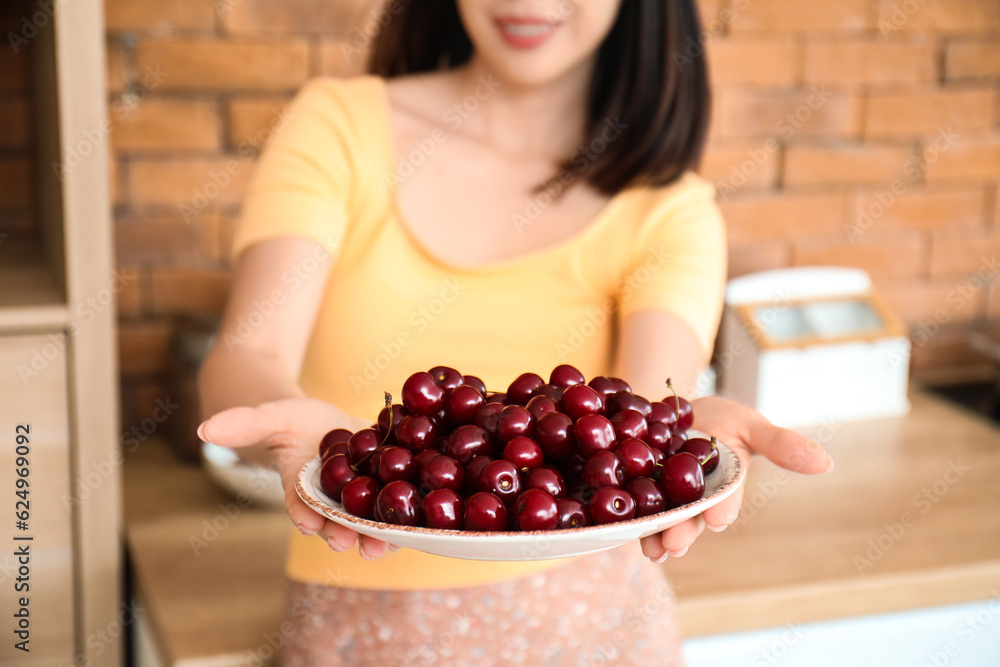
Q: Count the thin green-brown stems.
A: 3